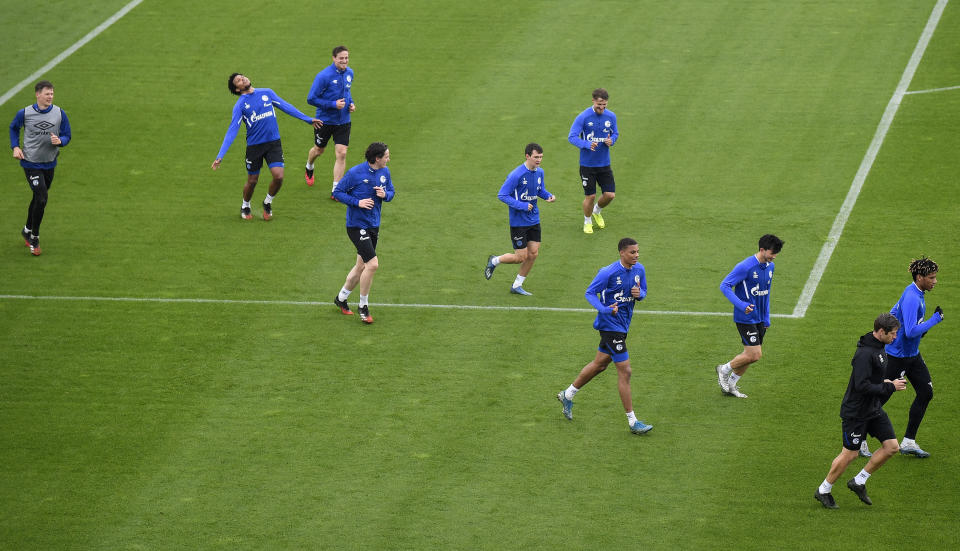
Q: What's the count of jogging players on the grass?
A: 10